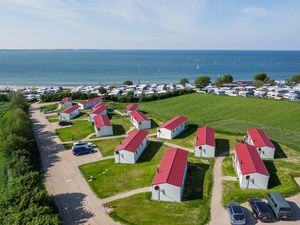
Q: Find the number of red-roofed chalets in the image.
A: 14